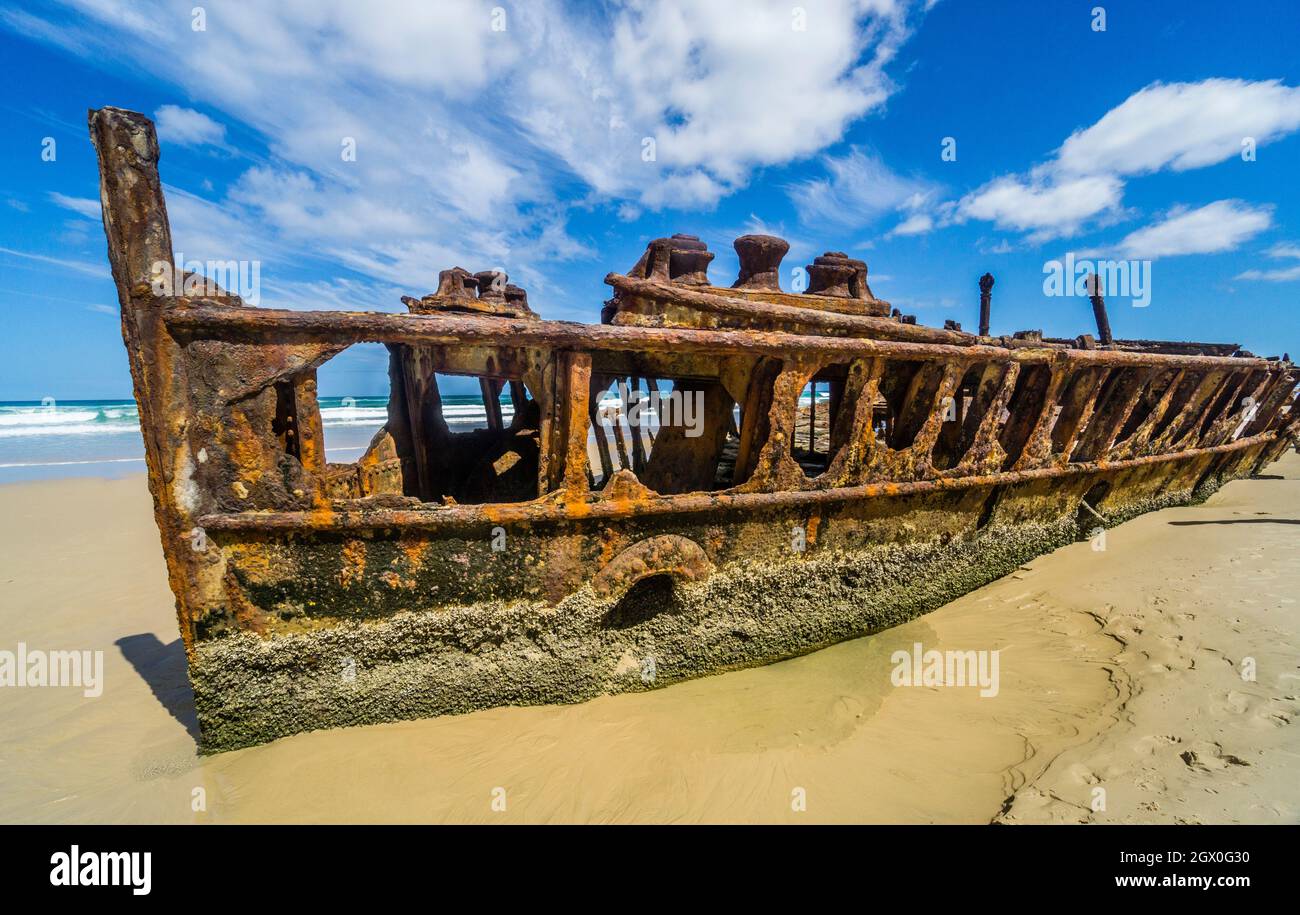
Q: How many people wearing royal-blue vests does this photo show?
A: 0